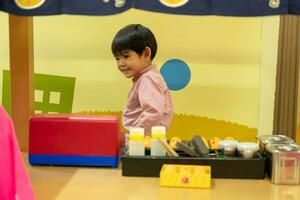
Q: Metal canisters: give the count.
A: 2